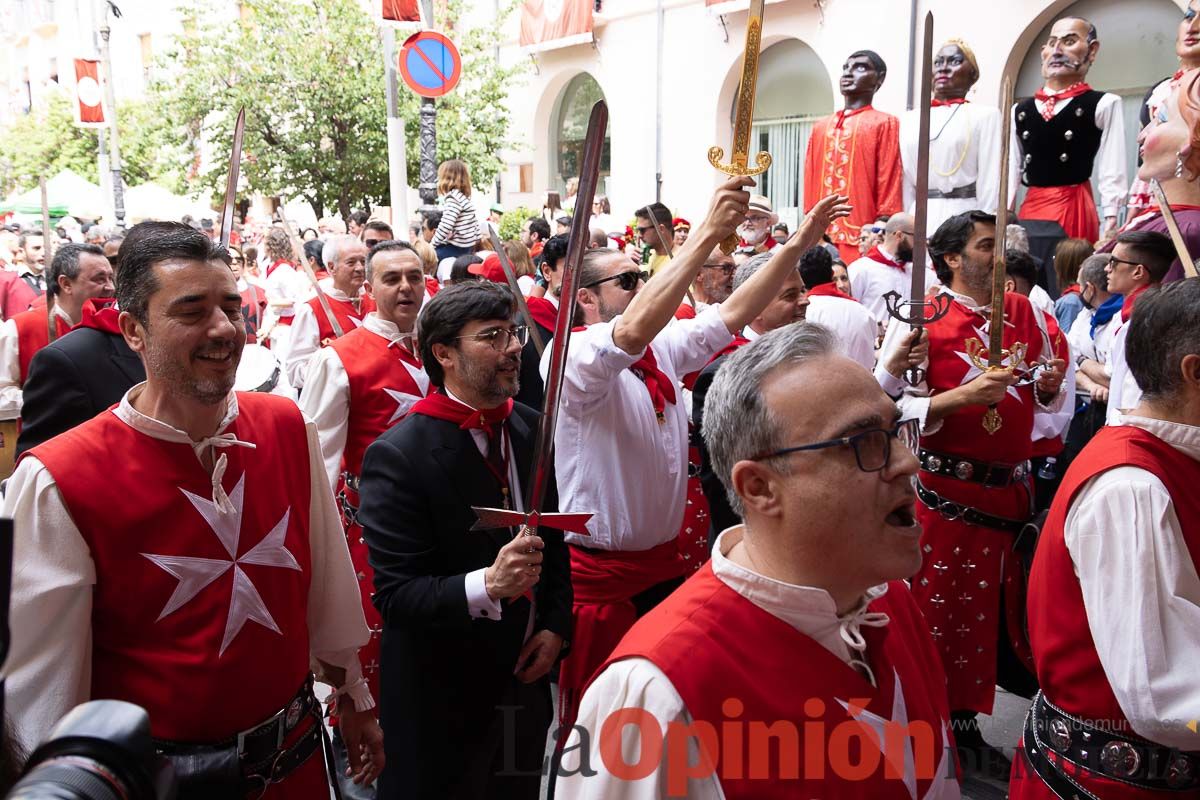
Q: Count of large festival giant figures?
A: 5